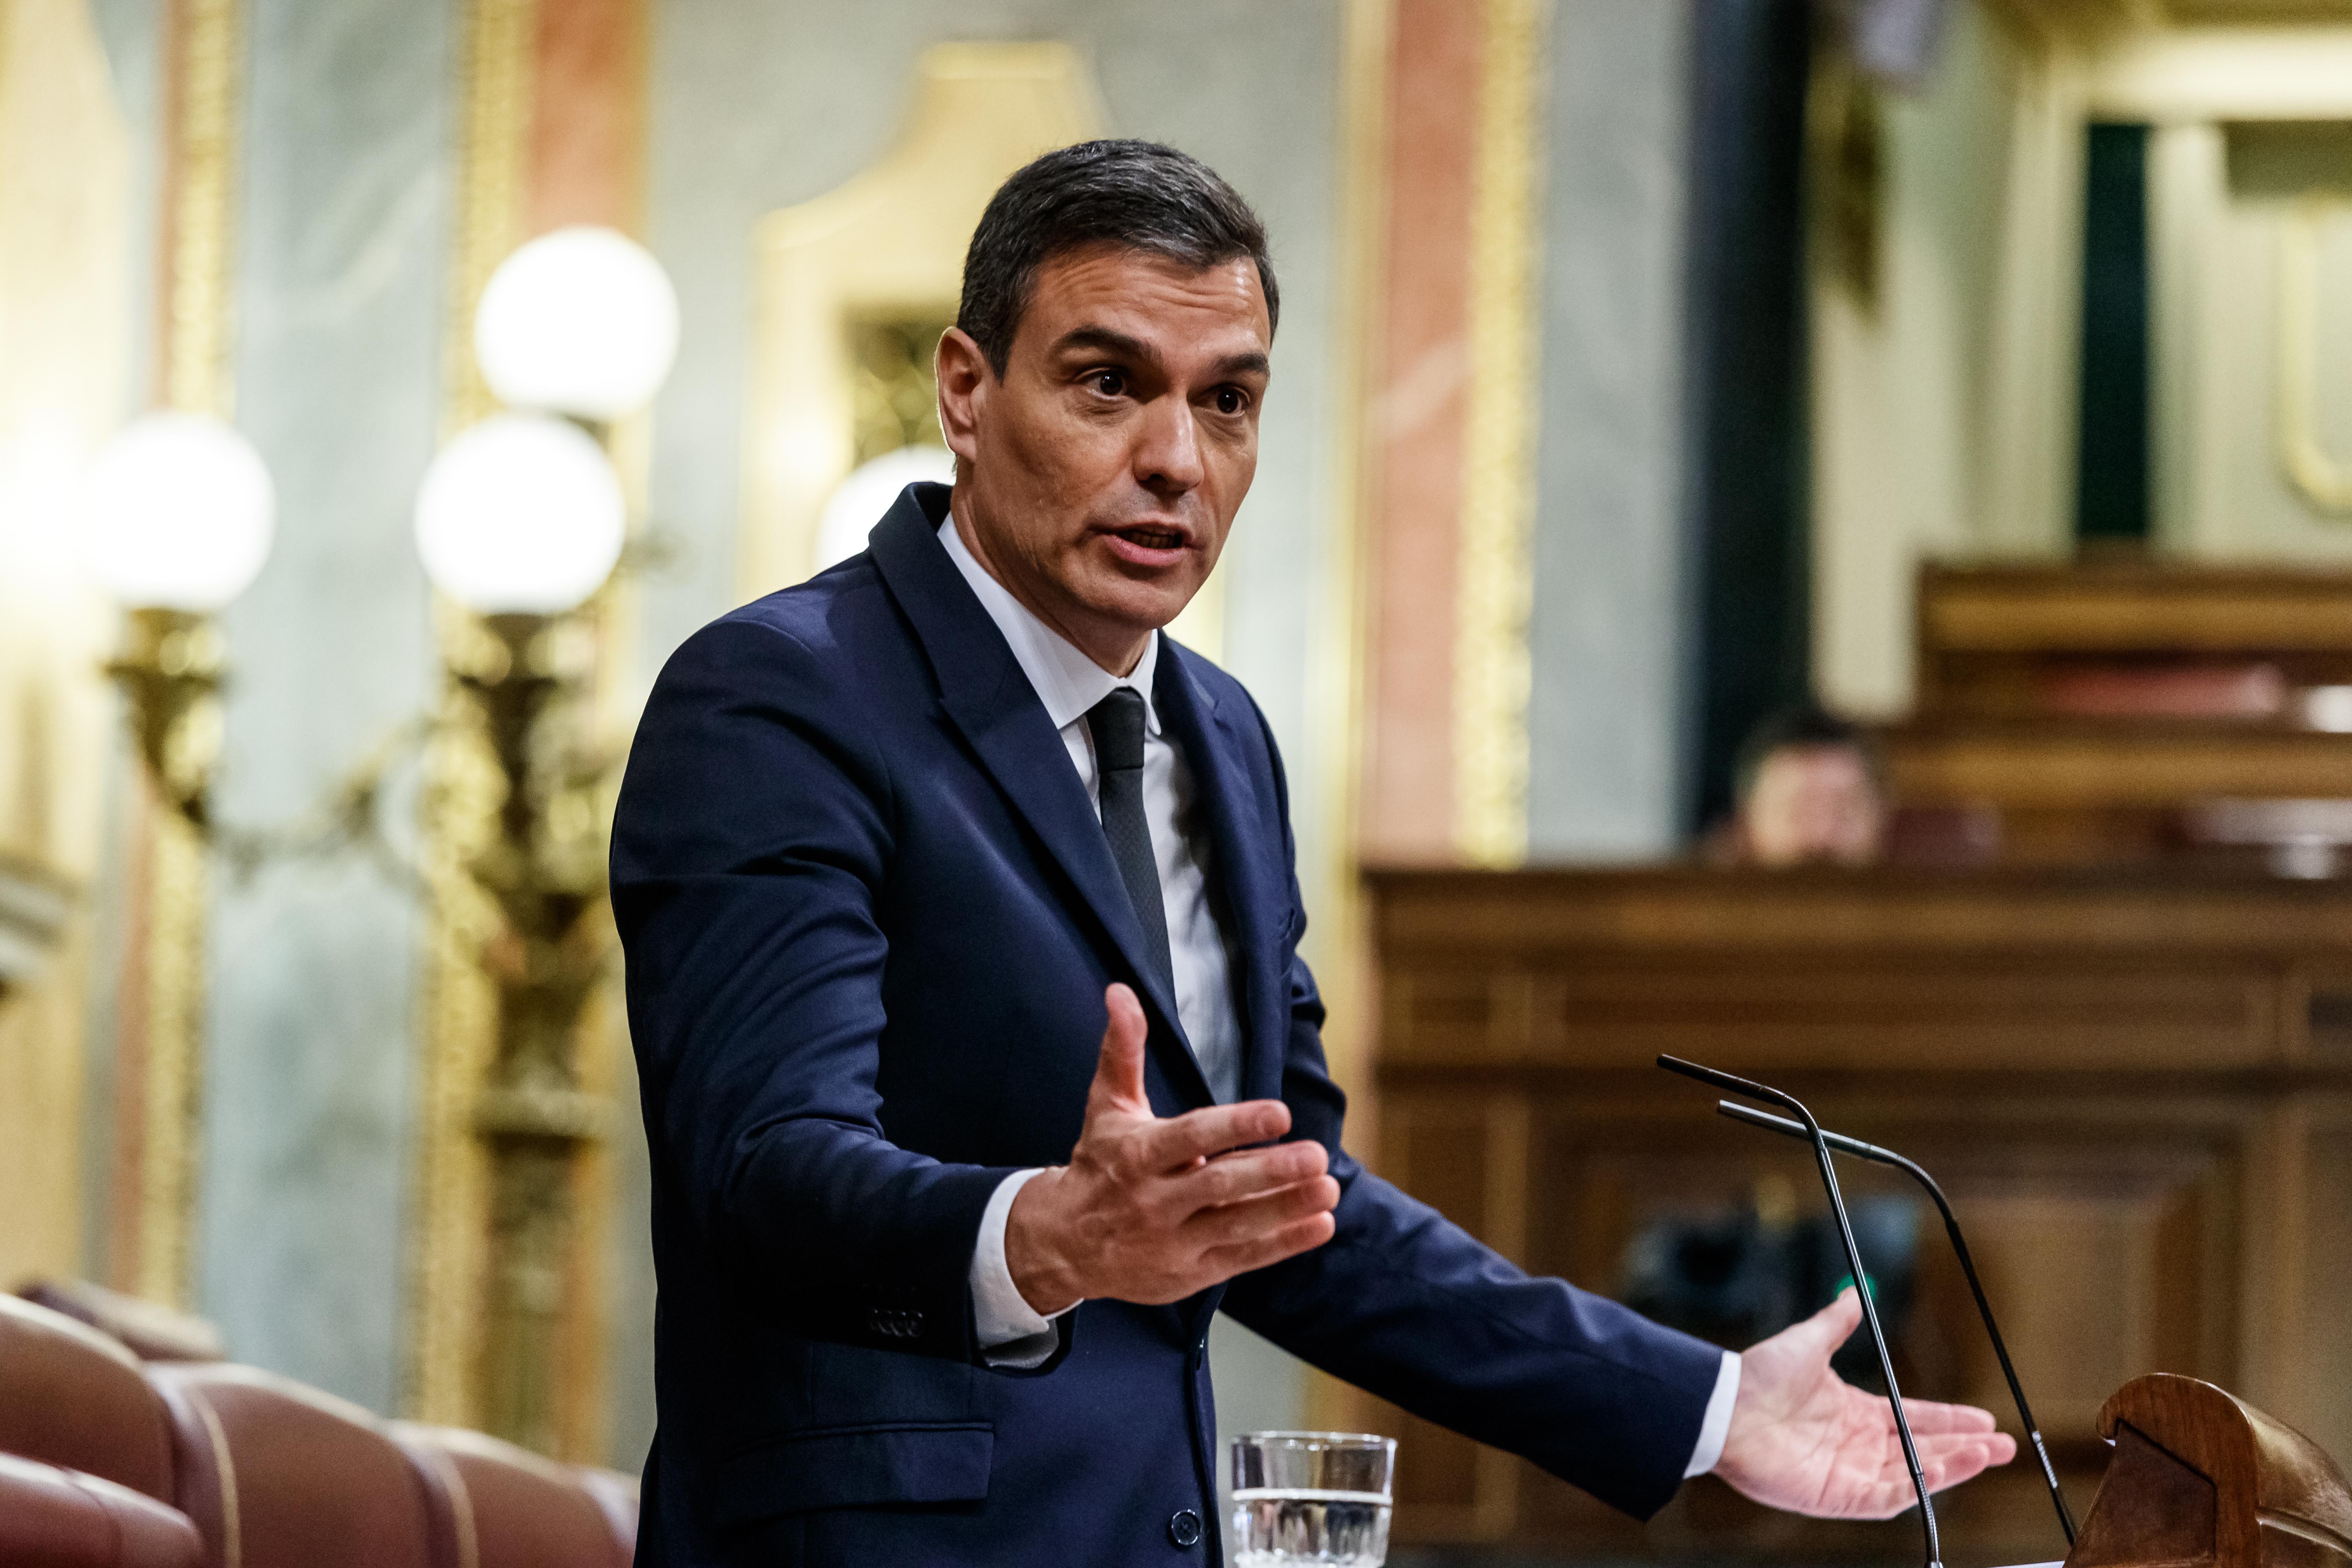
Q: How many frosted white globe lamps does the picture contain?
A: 4